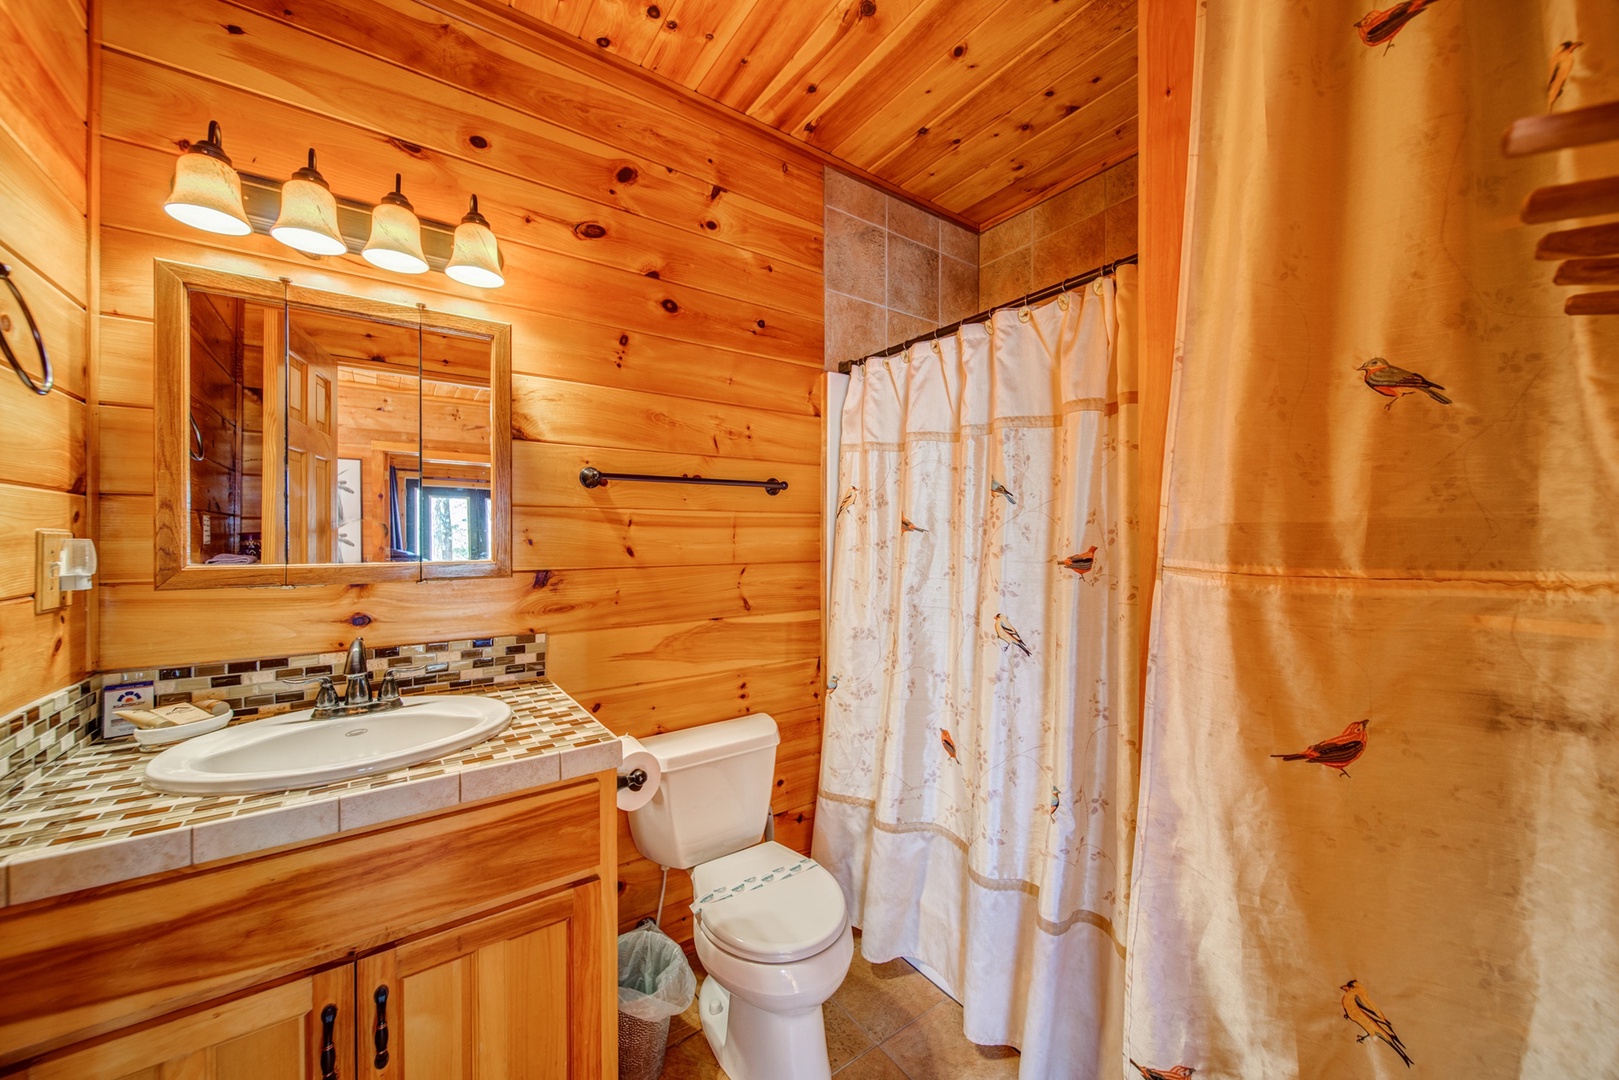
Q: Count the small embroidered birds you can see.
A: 14